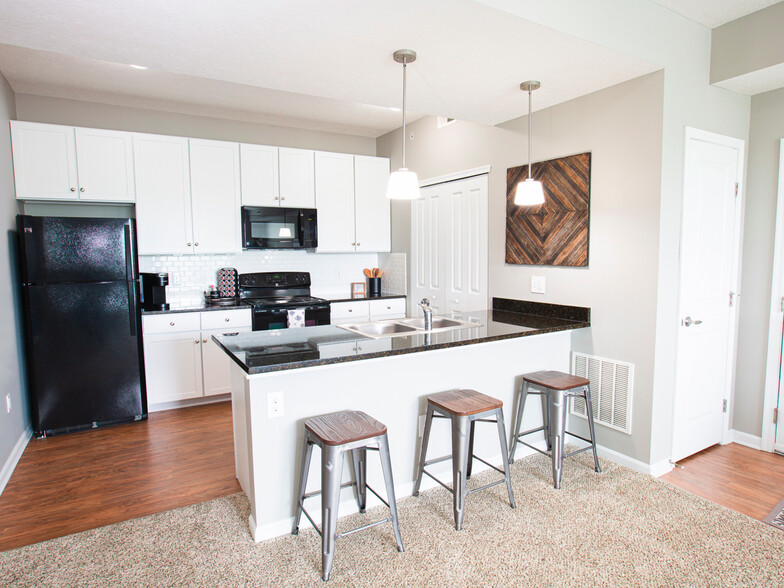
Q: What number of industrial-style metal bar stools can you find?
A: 3